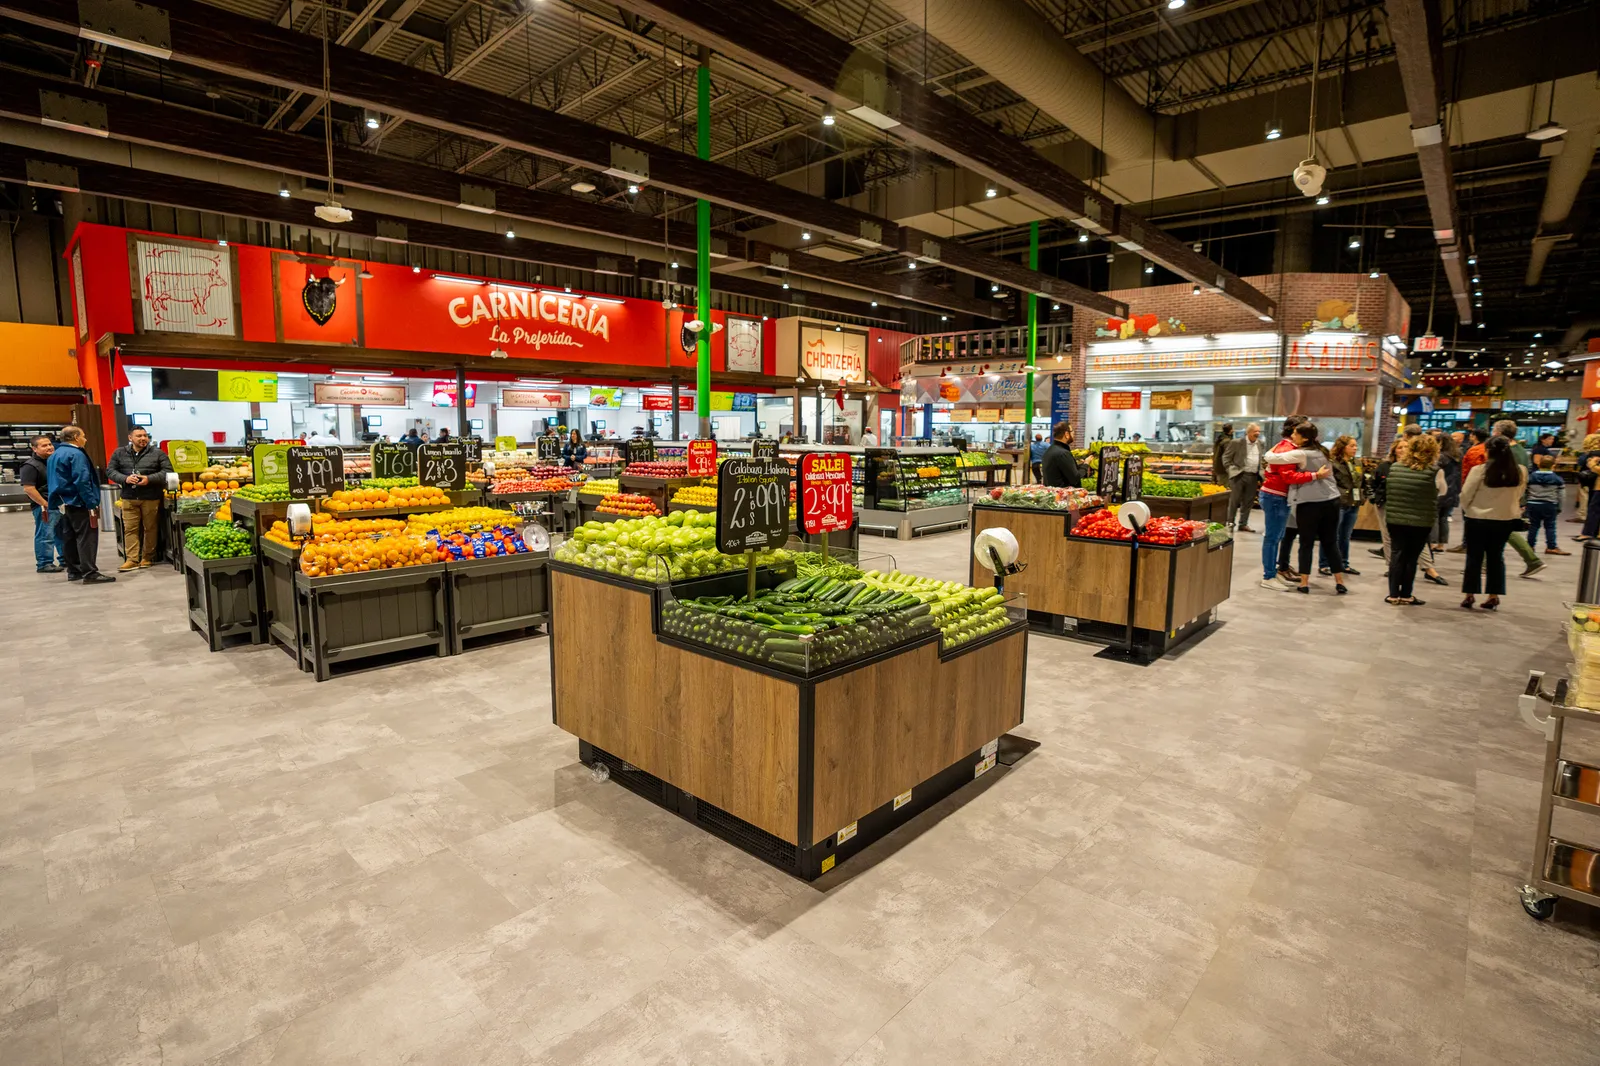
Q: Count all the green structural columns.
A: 2